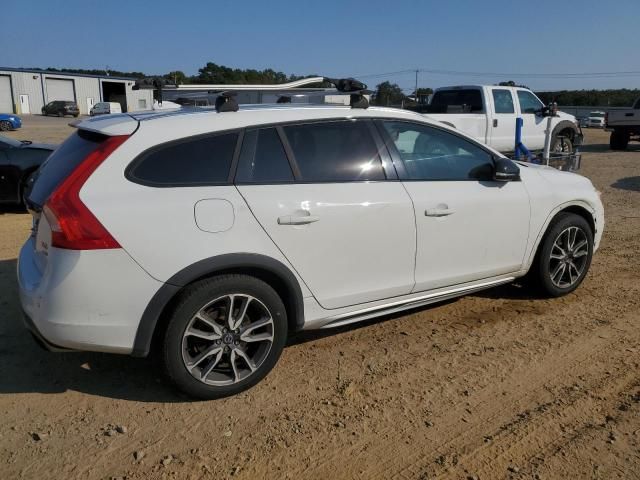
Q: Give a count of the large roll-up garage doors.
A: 3